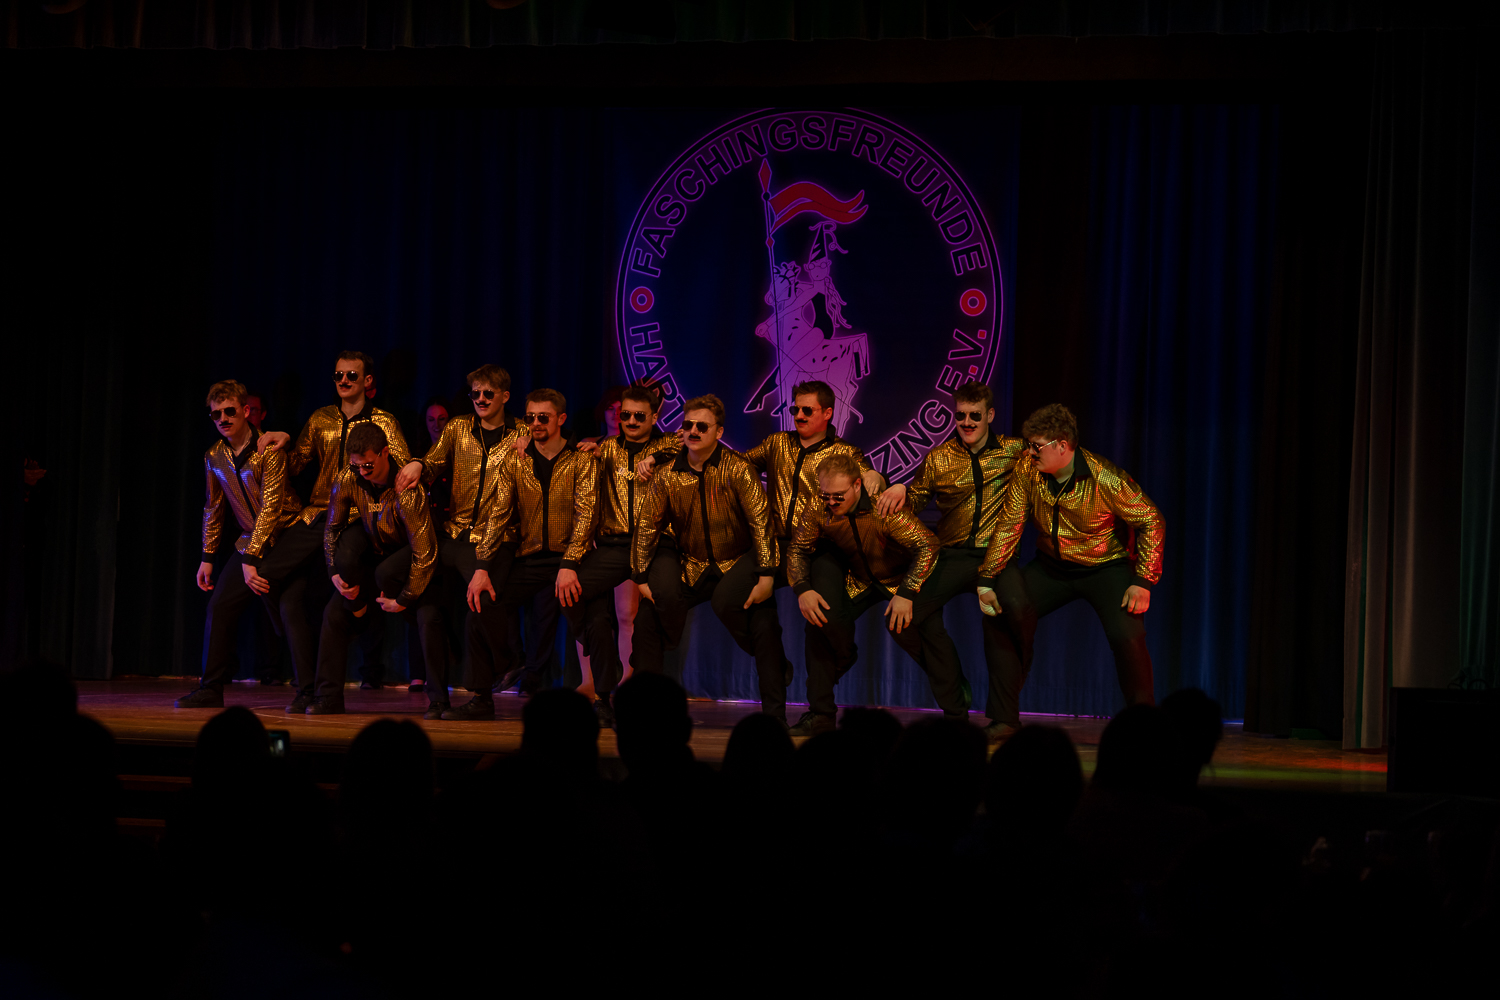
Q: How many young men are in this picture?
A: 11